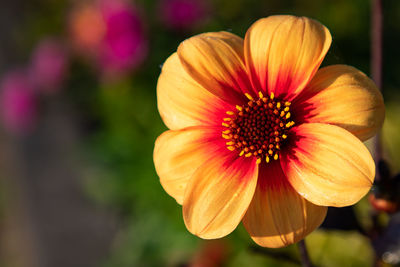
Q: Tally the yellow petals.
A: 8